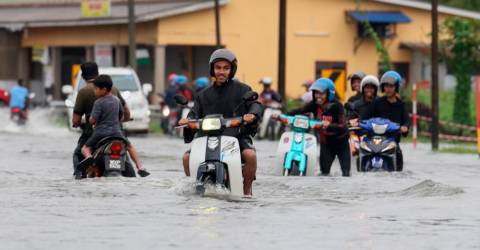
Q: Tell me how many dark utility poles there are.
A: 4